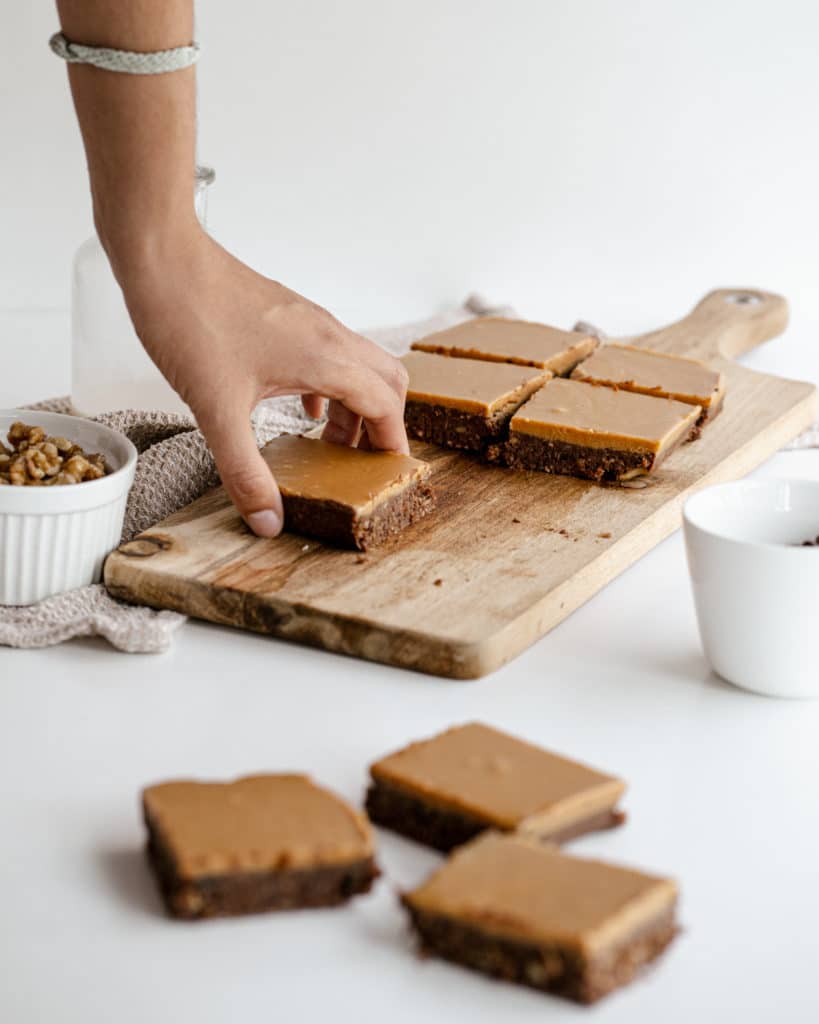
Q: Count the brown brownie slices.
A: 8